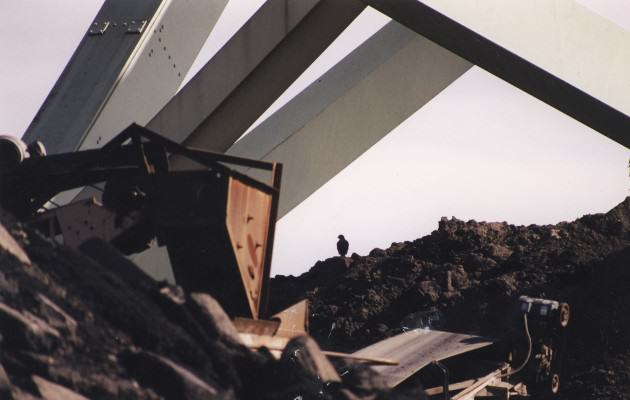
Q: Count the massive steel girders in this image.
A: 4